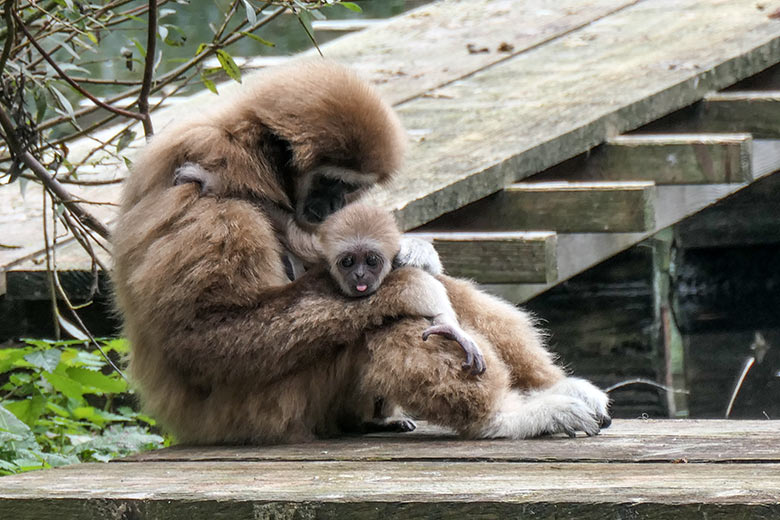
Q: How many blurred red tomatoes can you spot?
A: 0